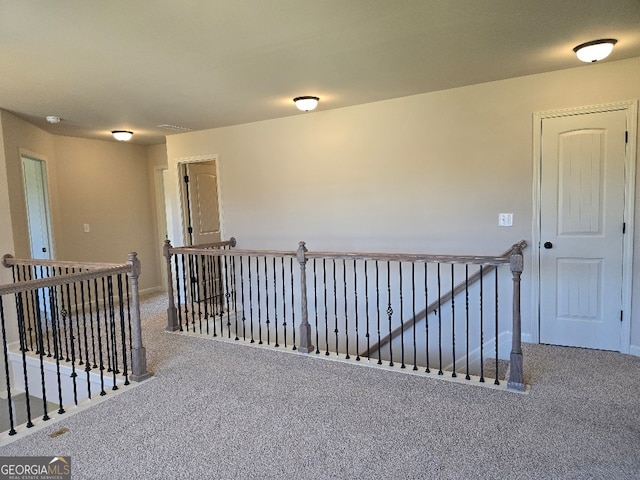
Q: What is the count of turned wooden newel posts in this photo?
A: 4